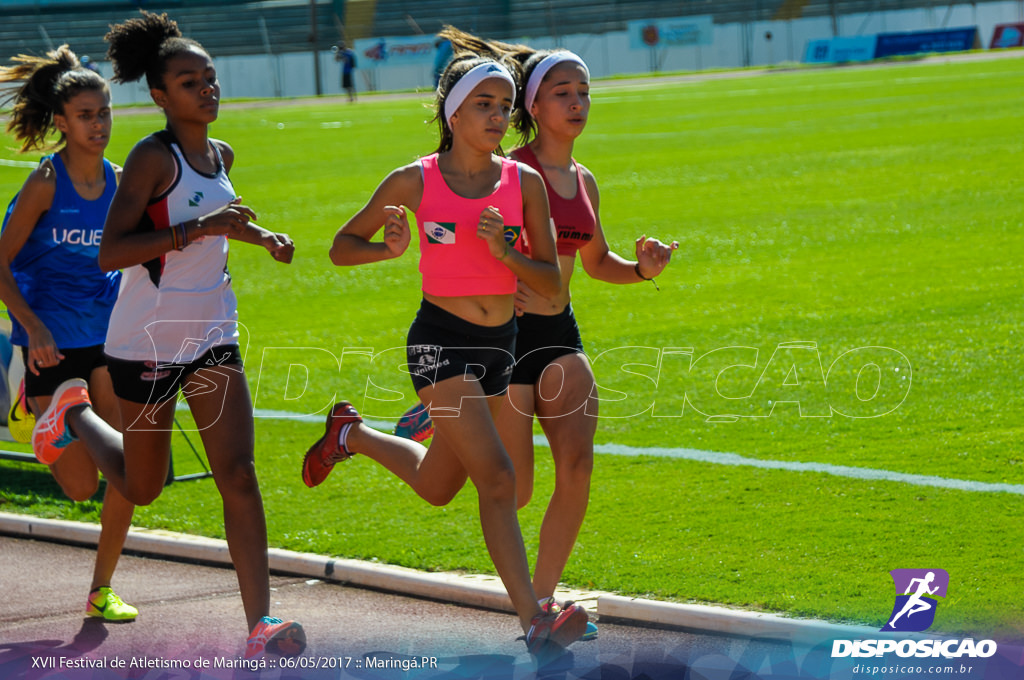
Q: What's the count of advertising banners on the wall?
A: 5